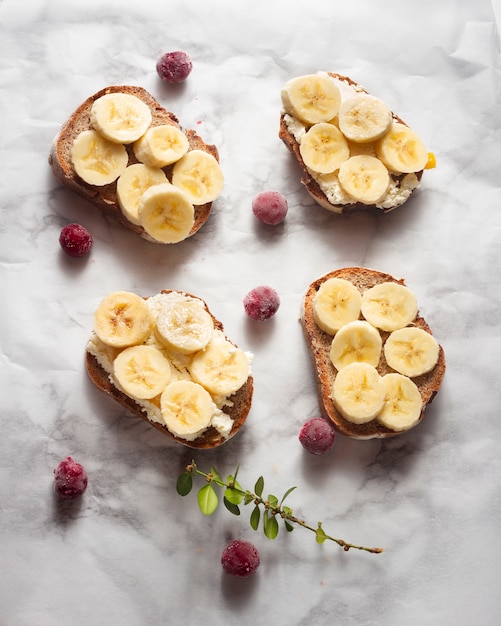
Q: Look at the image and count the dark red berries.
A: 7